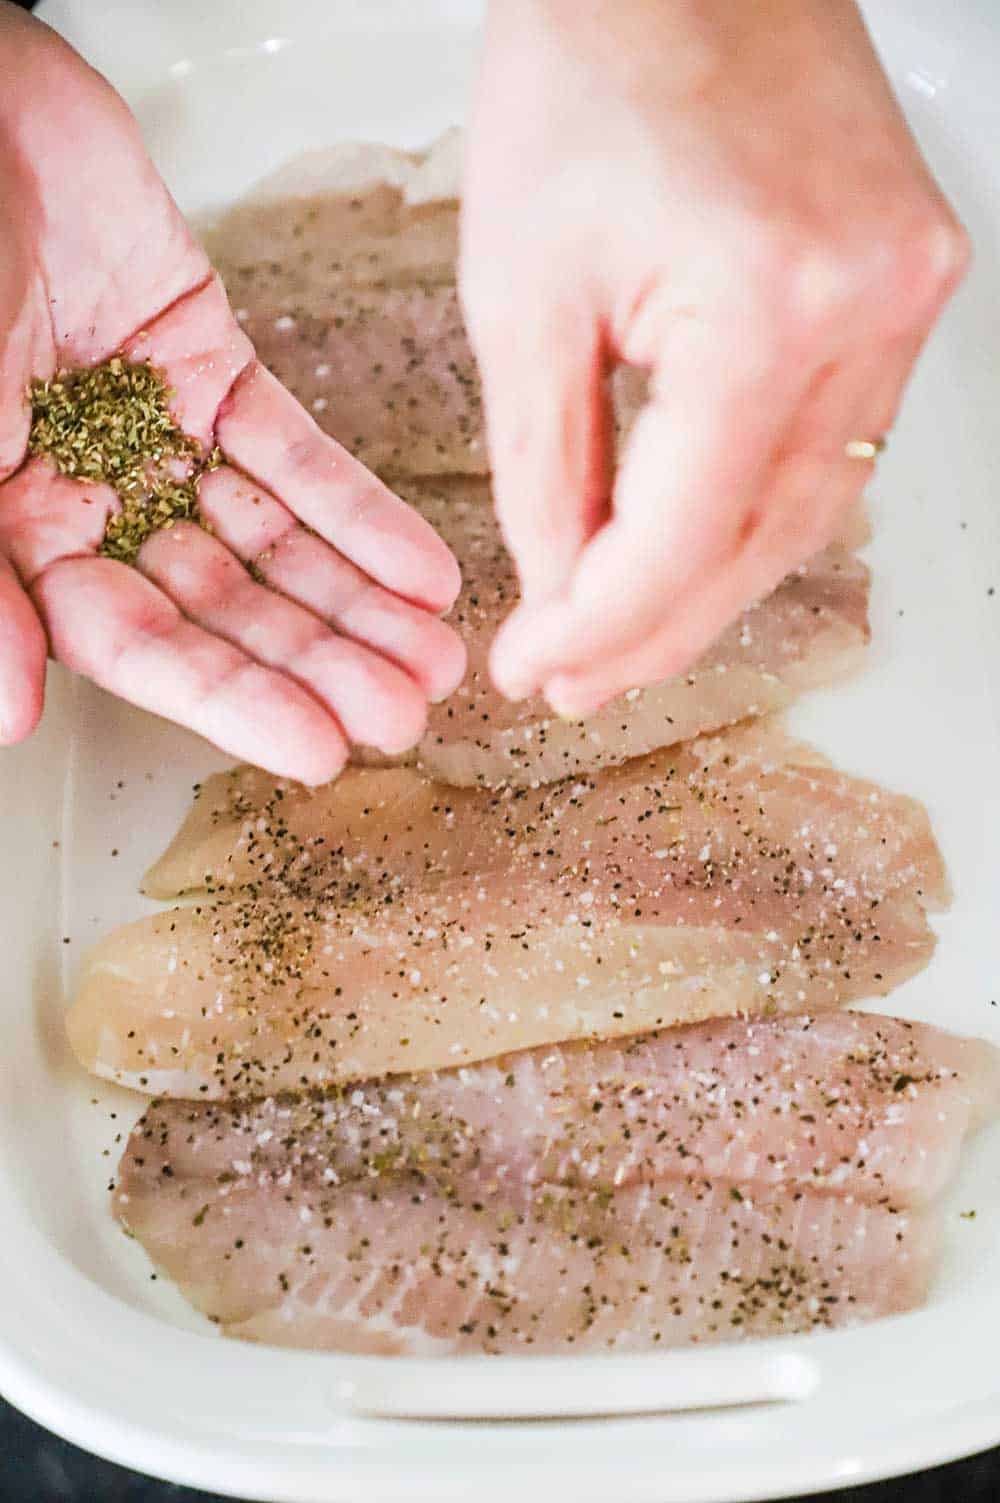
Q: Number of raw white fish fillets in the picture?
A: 4